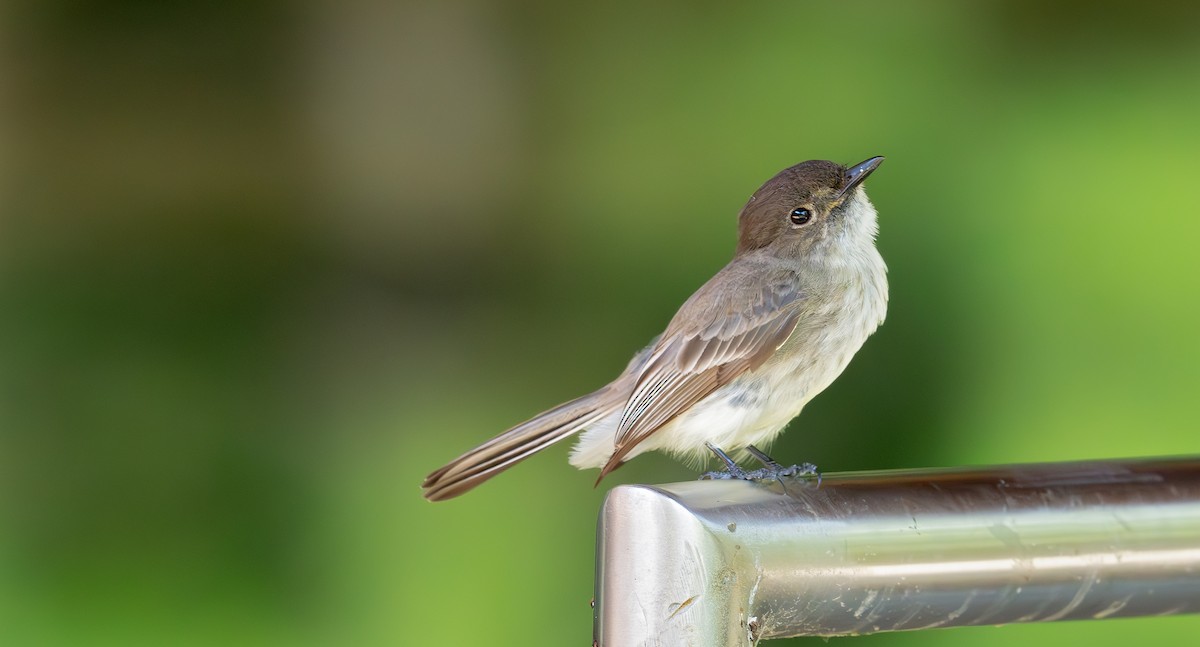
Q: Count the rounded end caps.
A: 1